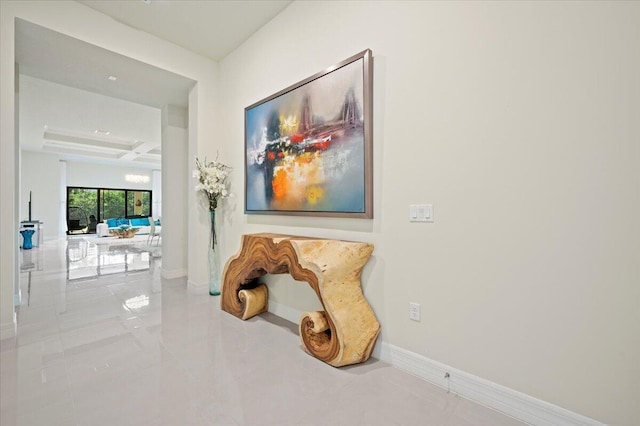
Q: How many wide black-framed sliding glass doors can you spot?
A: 1